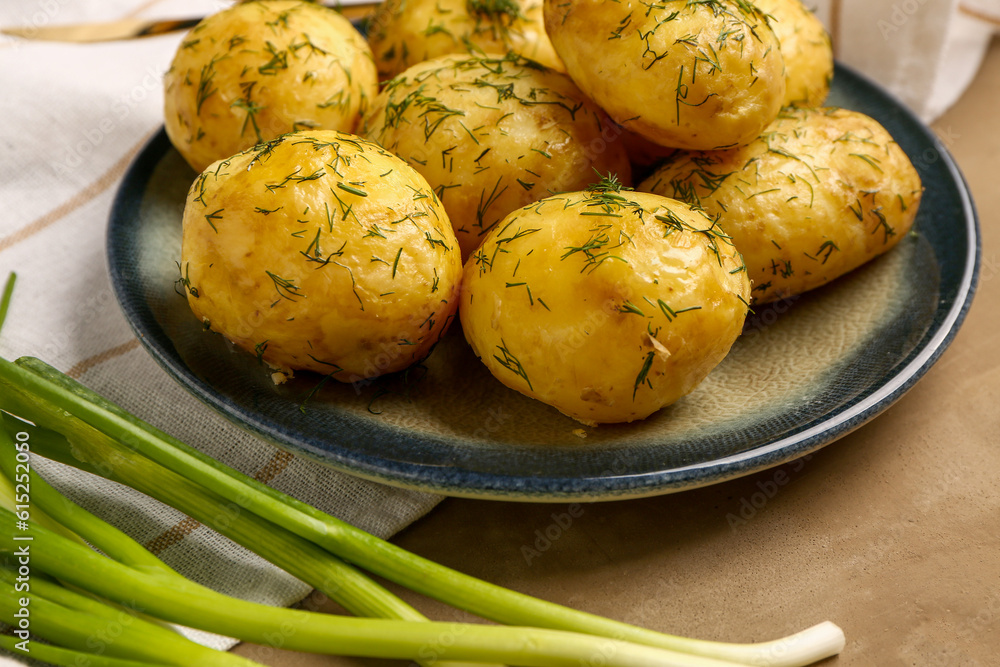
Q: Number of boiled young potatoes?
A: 8